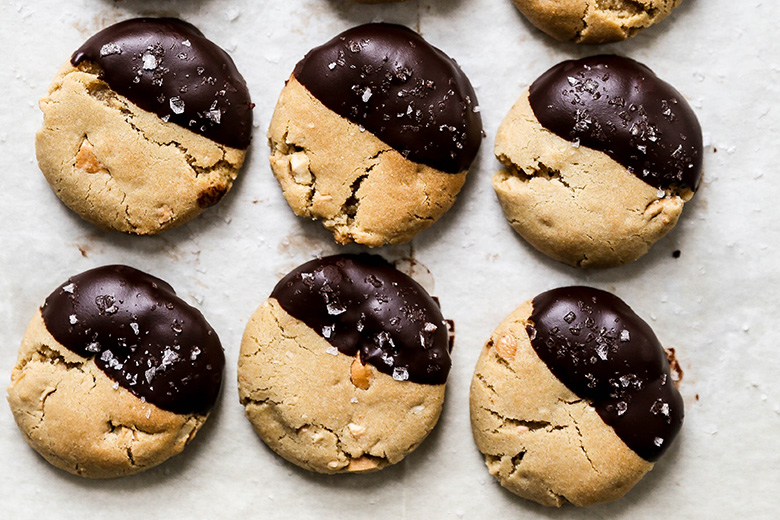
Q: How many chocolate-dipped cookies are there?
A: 6